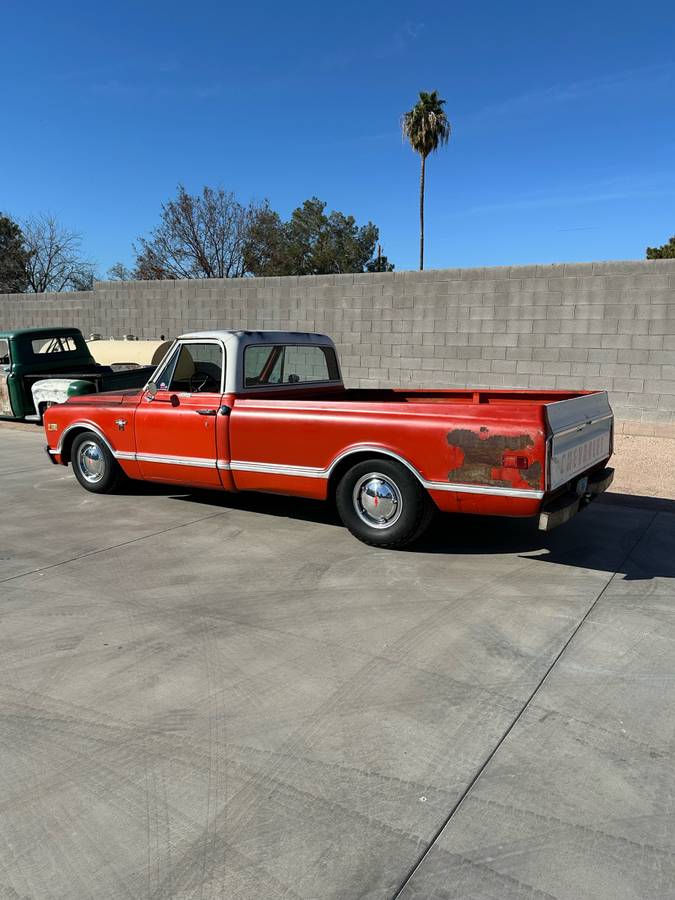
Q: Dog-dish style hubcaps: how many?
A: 2